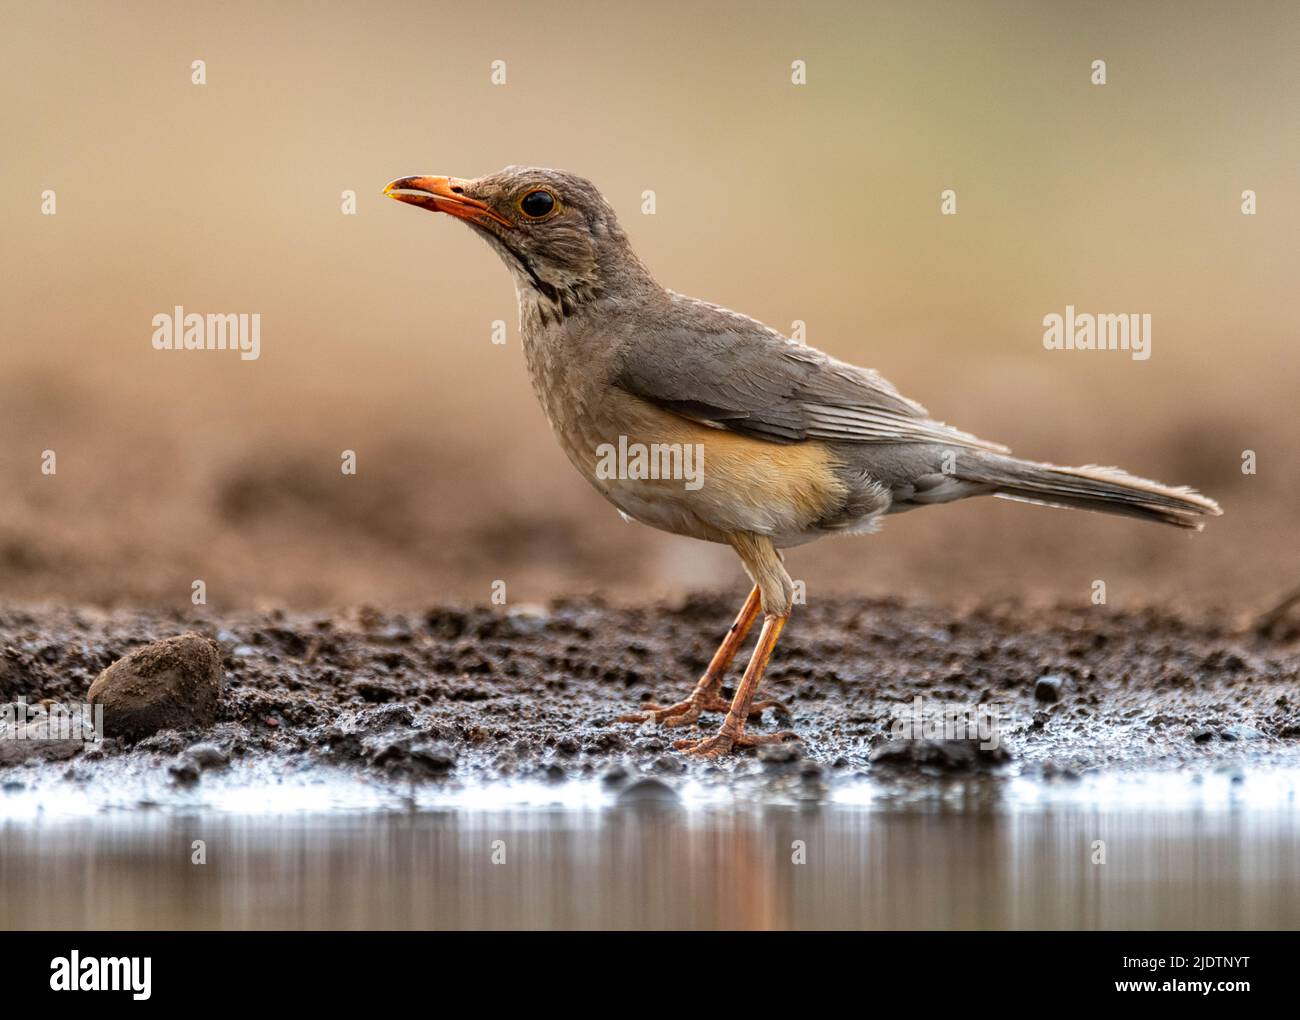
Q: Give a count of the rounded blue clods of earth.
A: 0